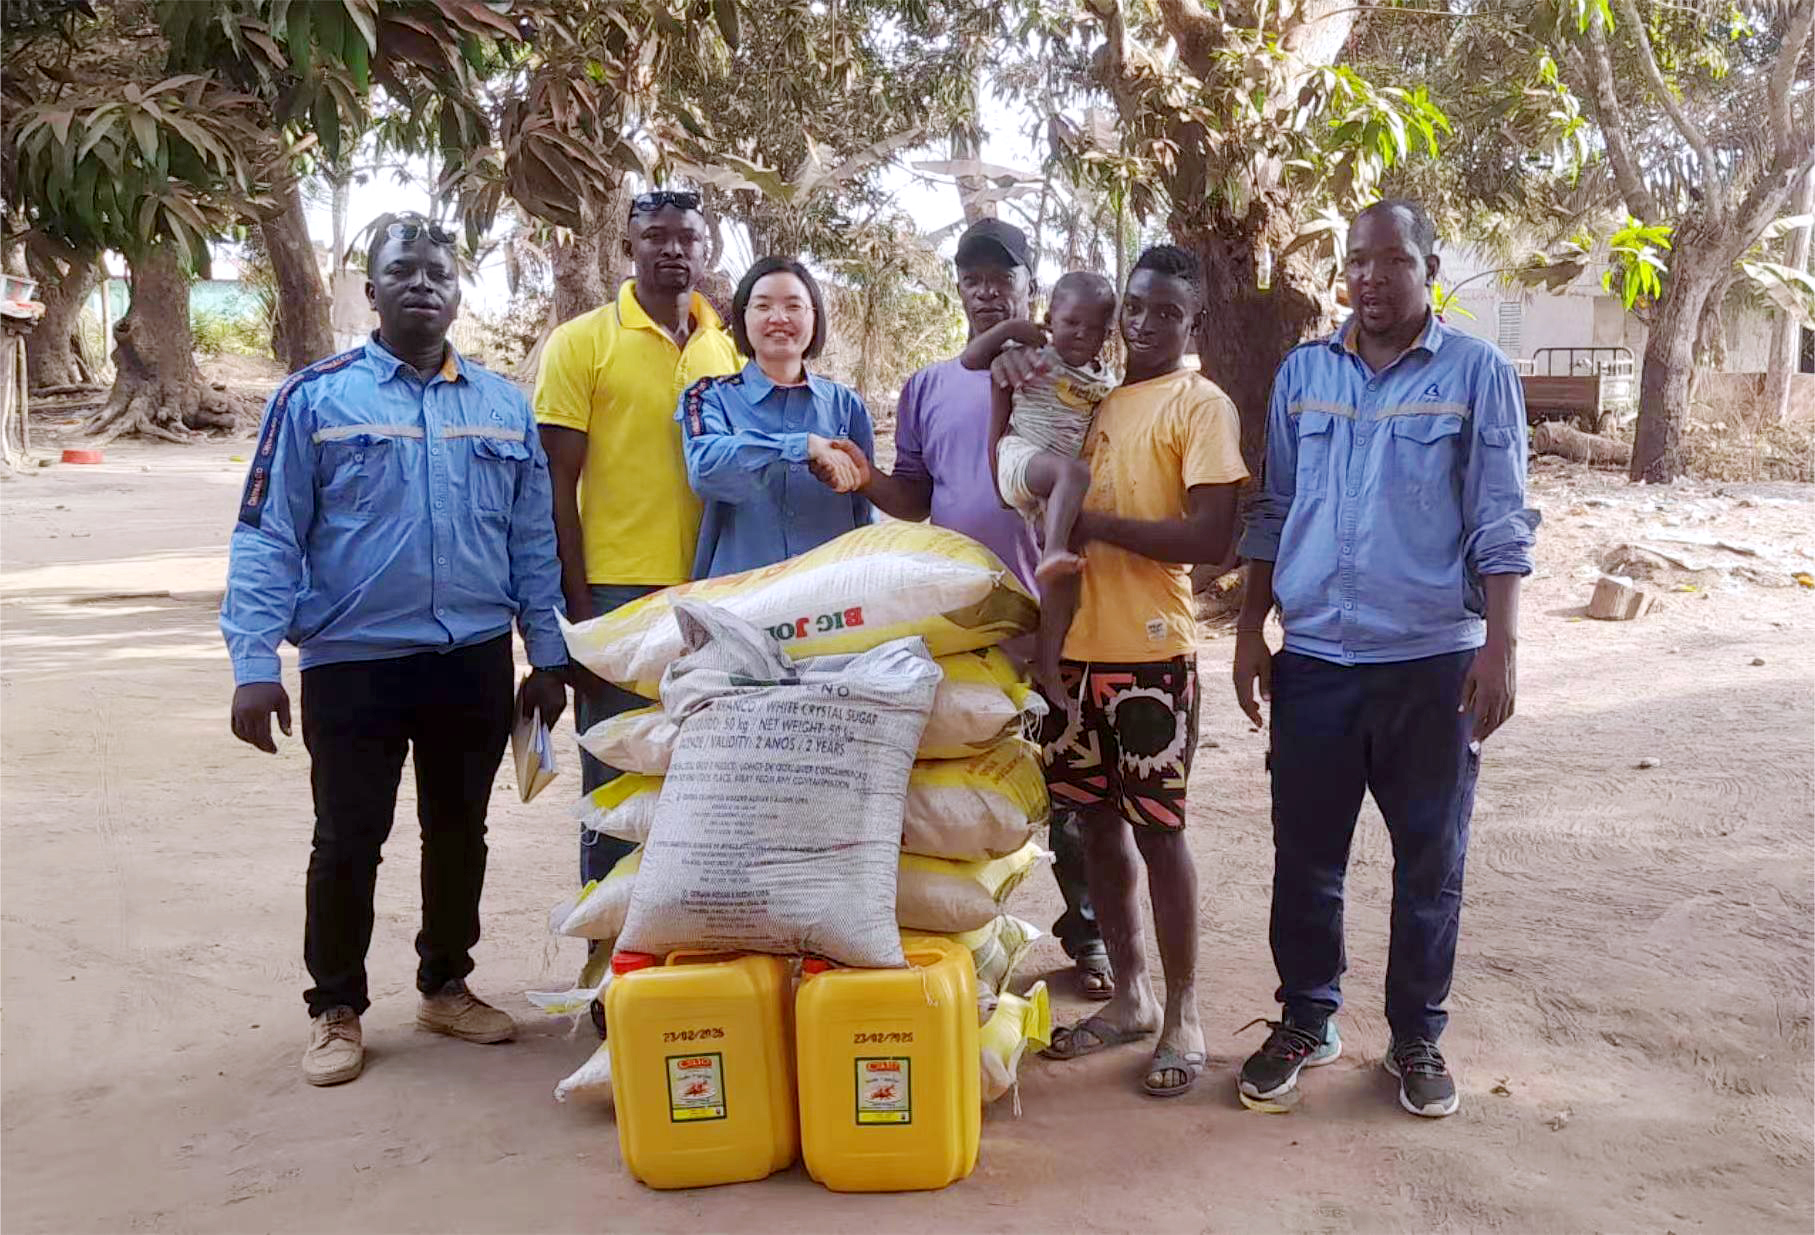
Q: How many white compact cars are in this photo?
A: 0